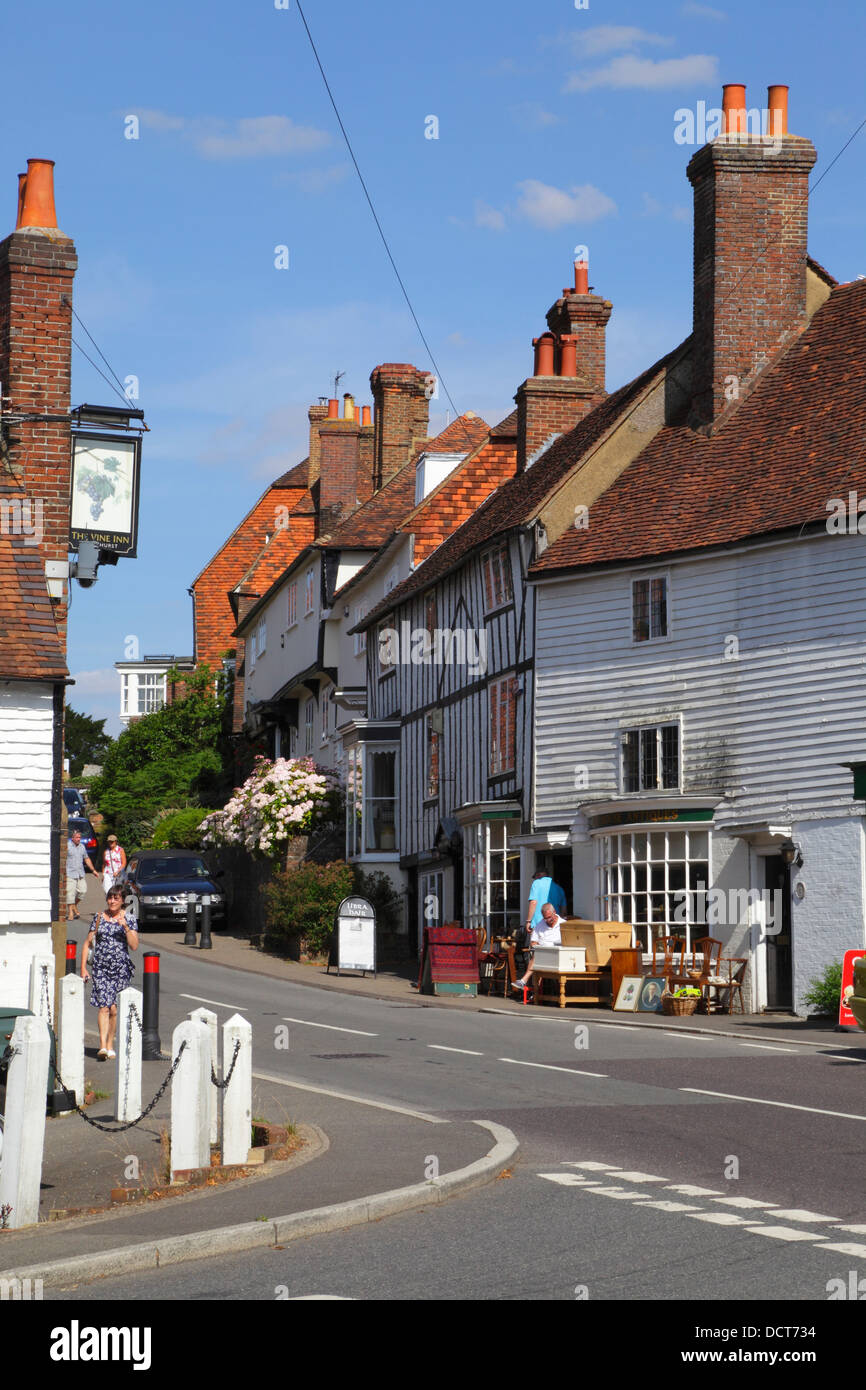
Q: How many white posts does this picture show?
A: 7